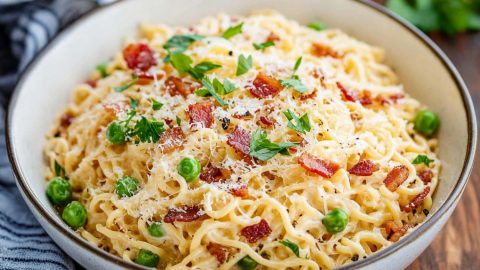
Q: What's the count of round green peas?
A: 12